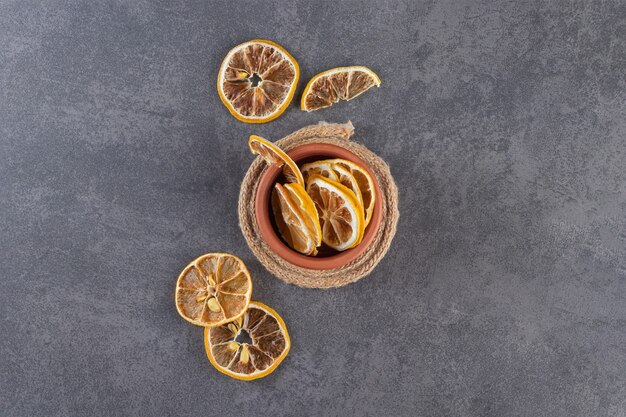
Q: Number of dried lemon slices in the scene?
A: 11